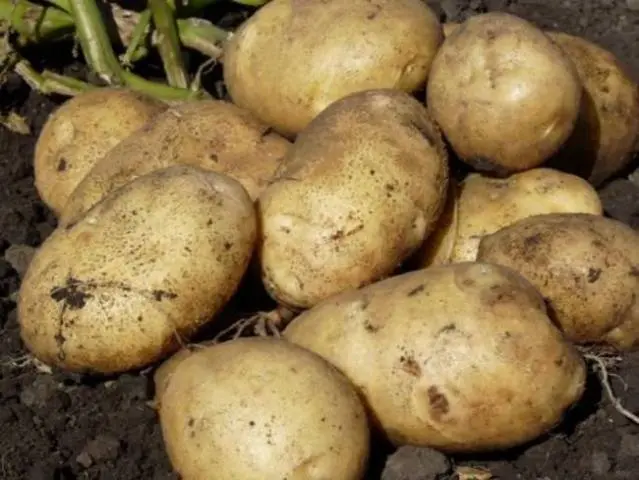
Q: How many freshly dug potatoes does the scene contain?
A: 11